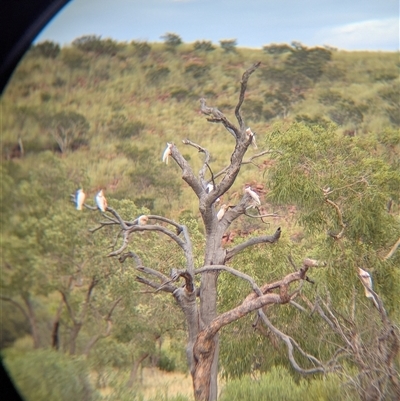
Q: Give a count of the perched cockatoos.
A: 9